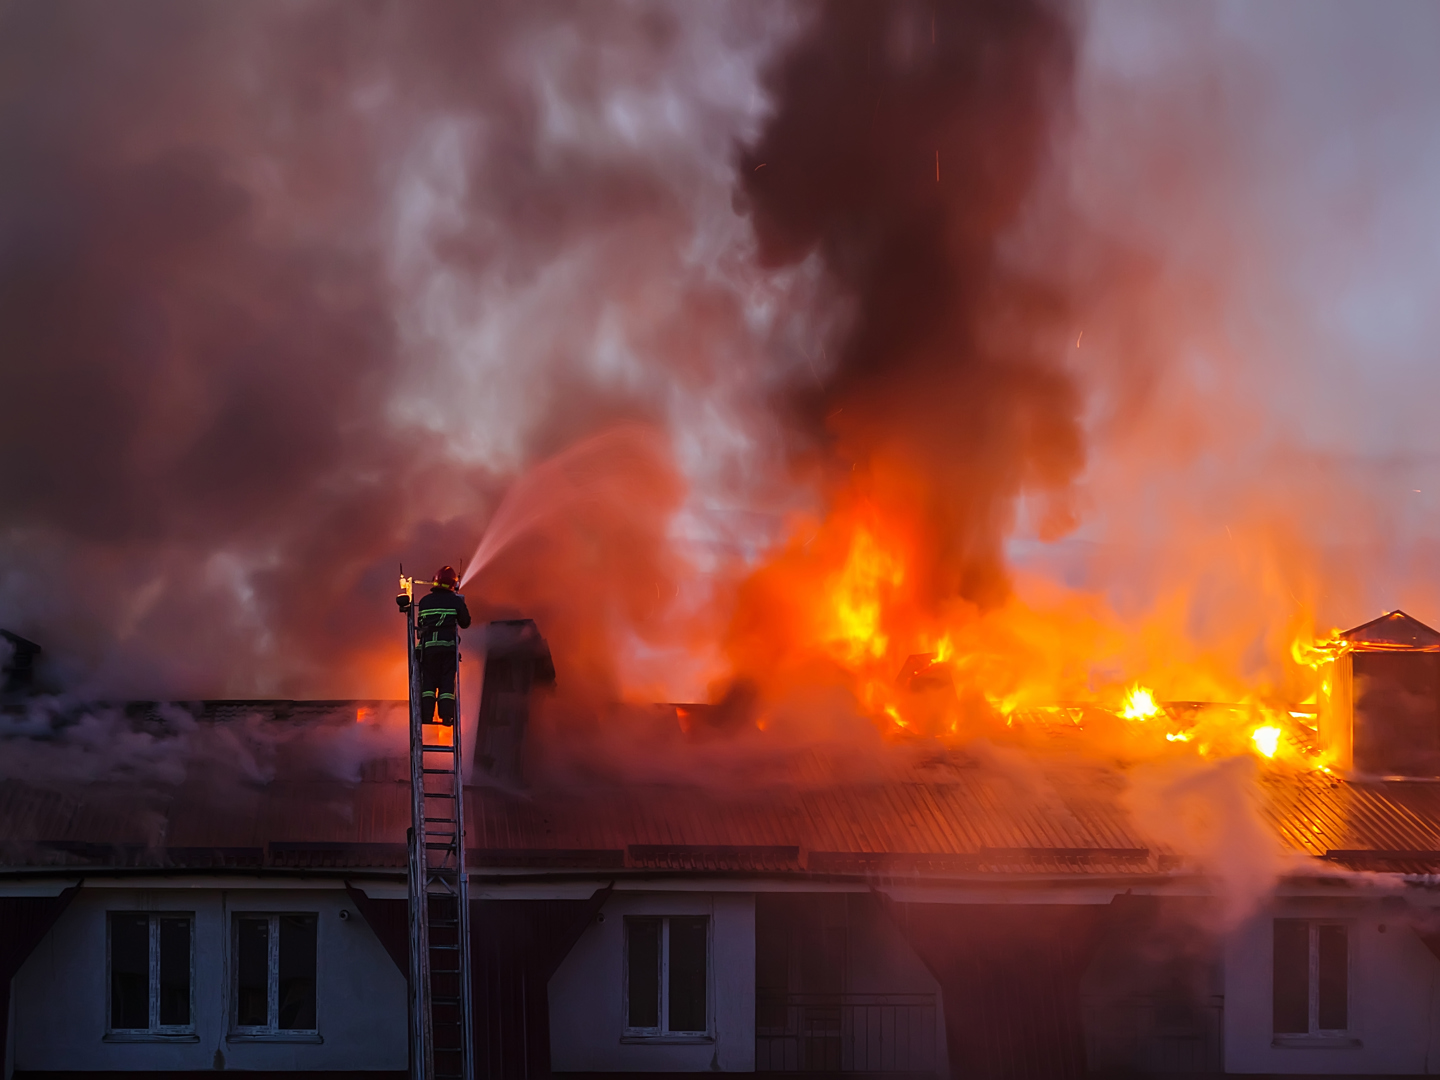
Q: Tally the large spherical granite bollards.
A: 0